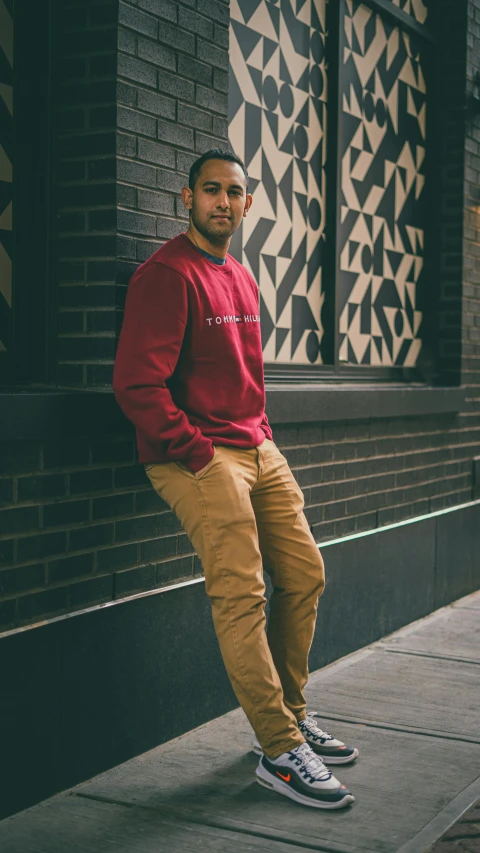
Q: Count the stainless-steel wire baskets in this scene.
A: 0